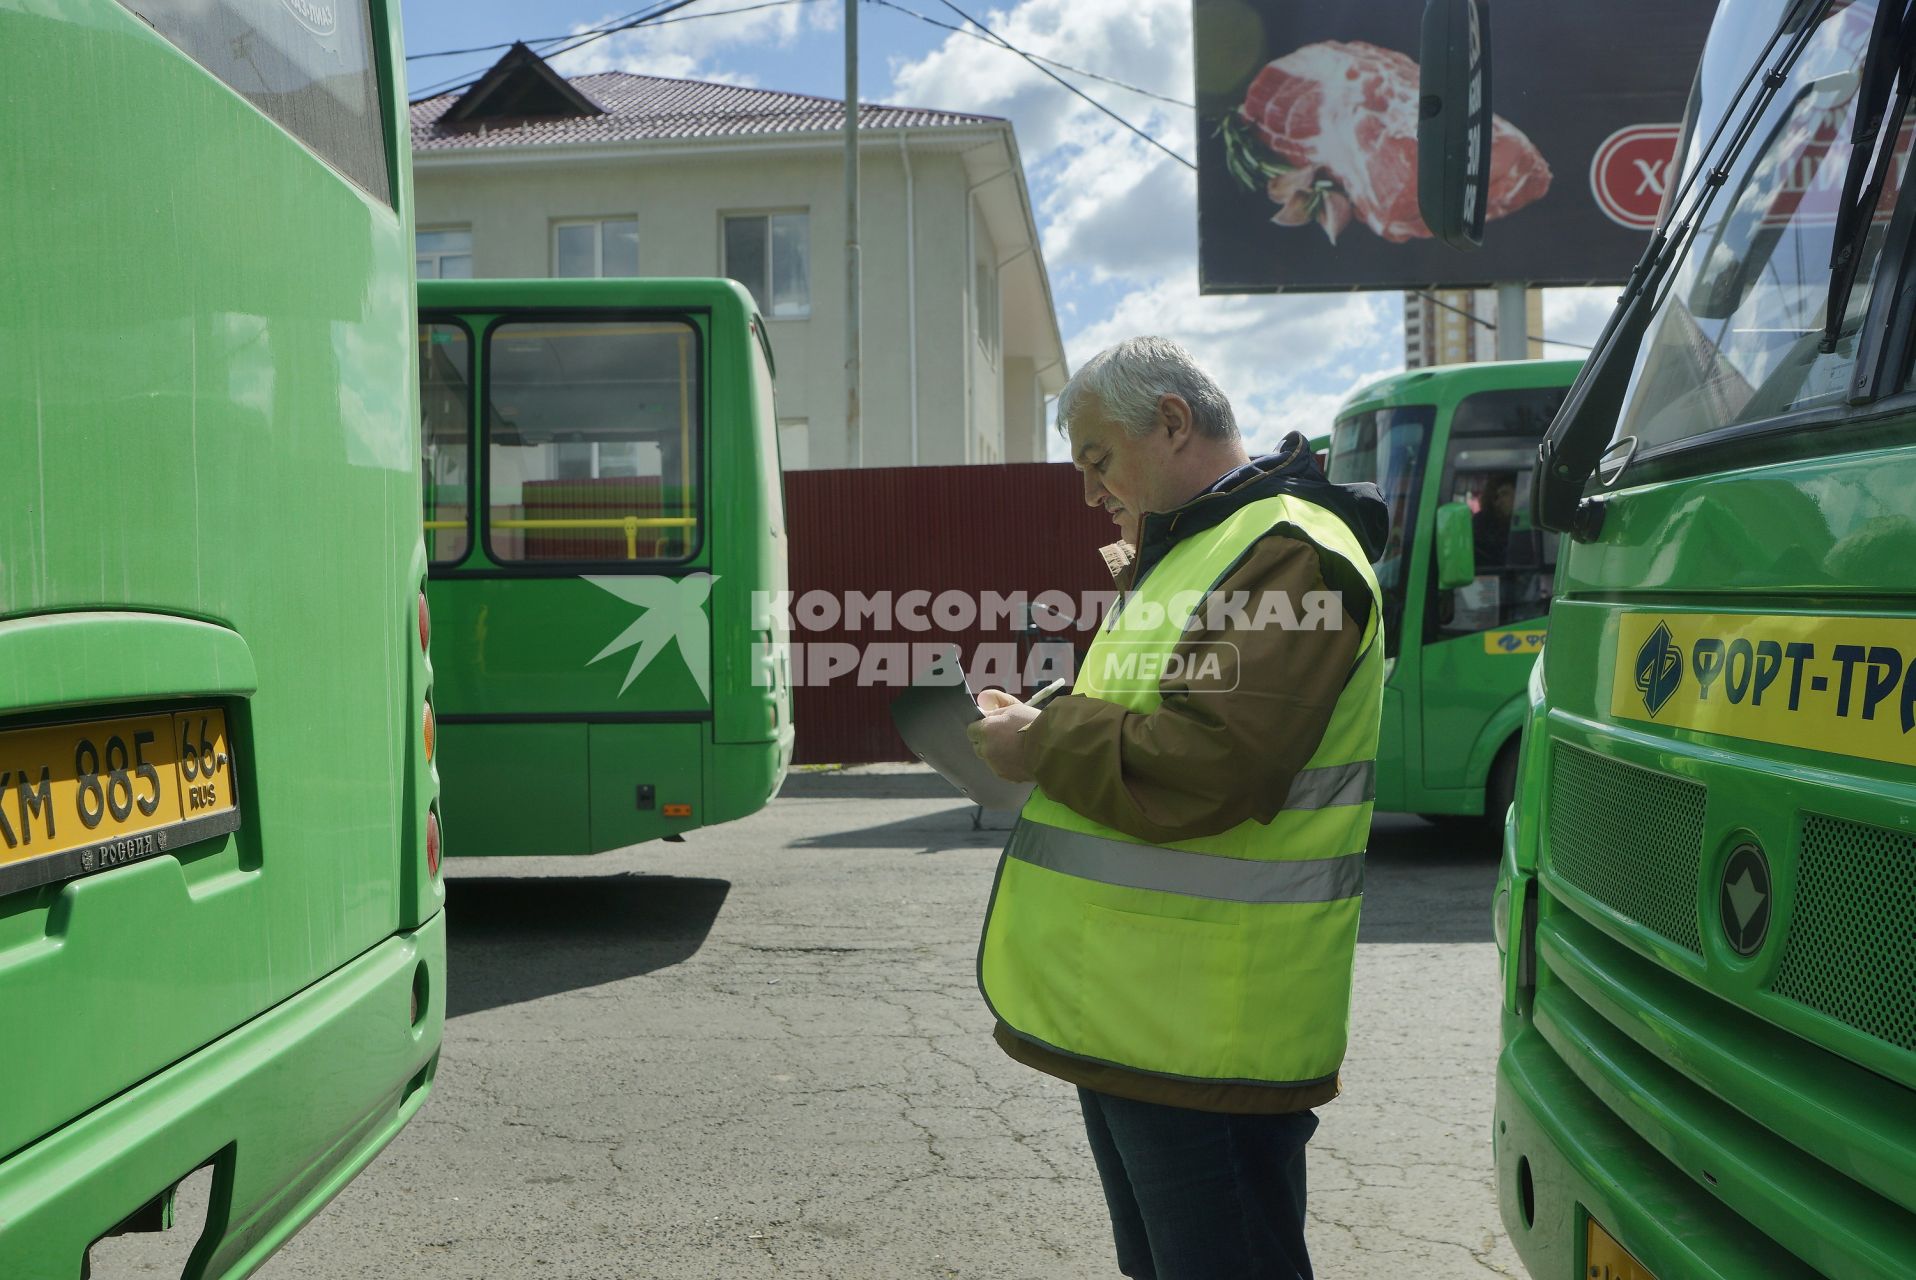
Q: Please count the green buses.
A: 4